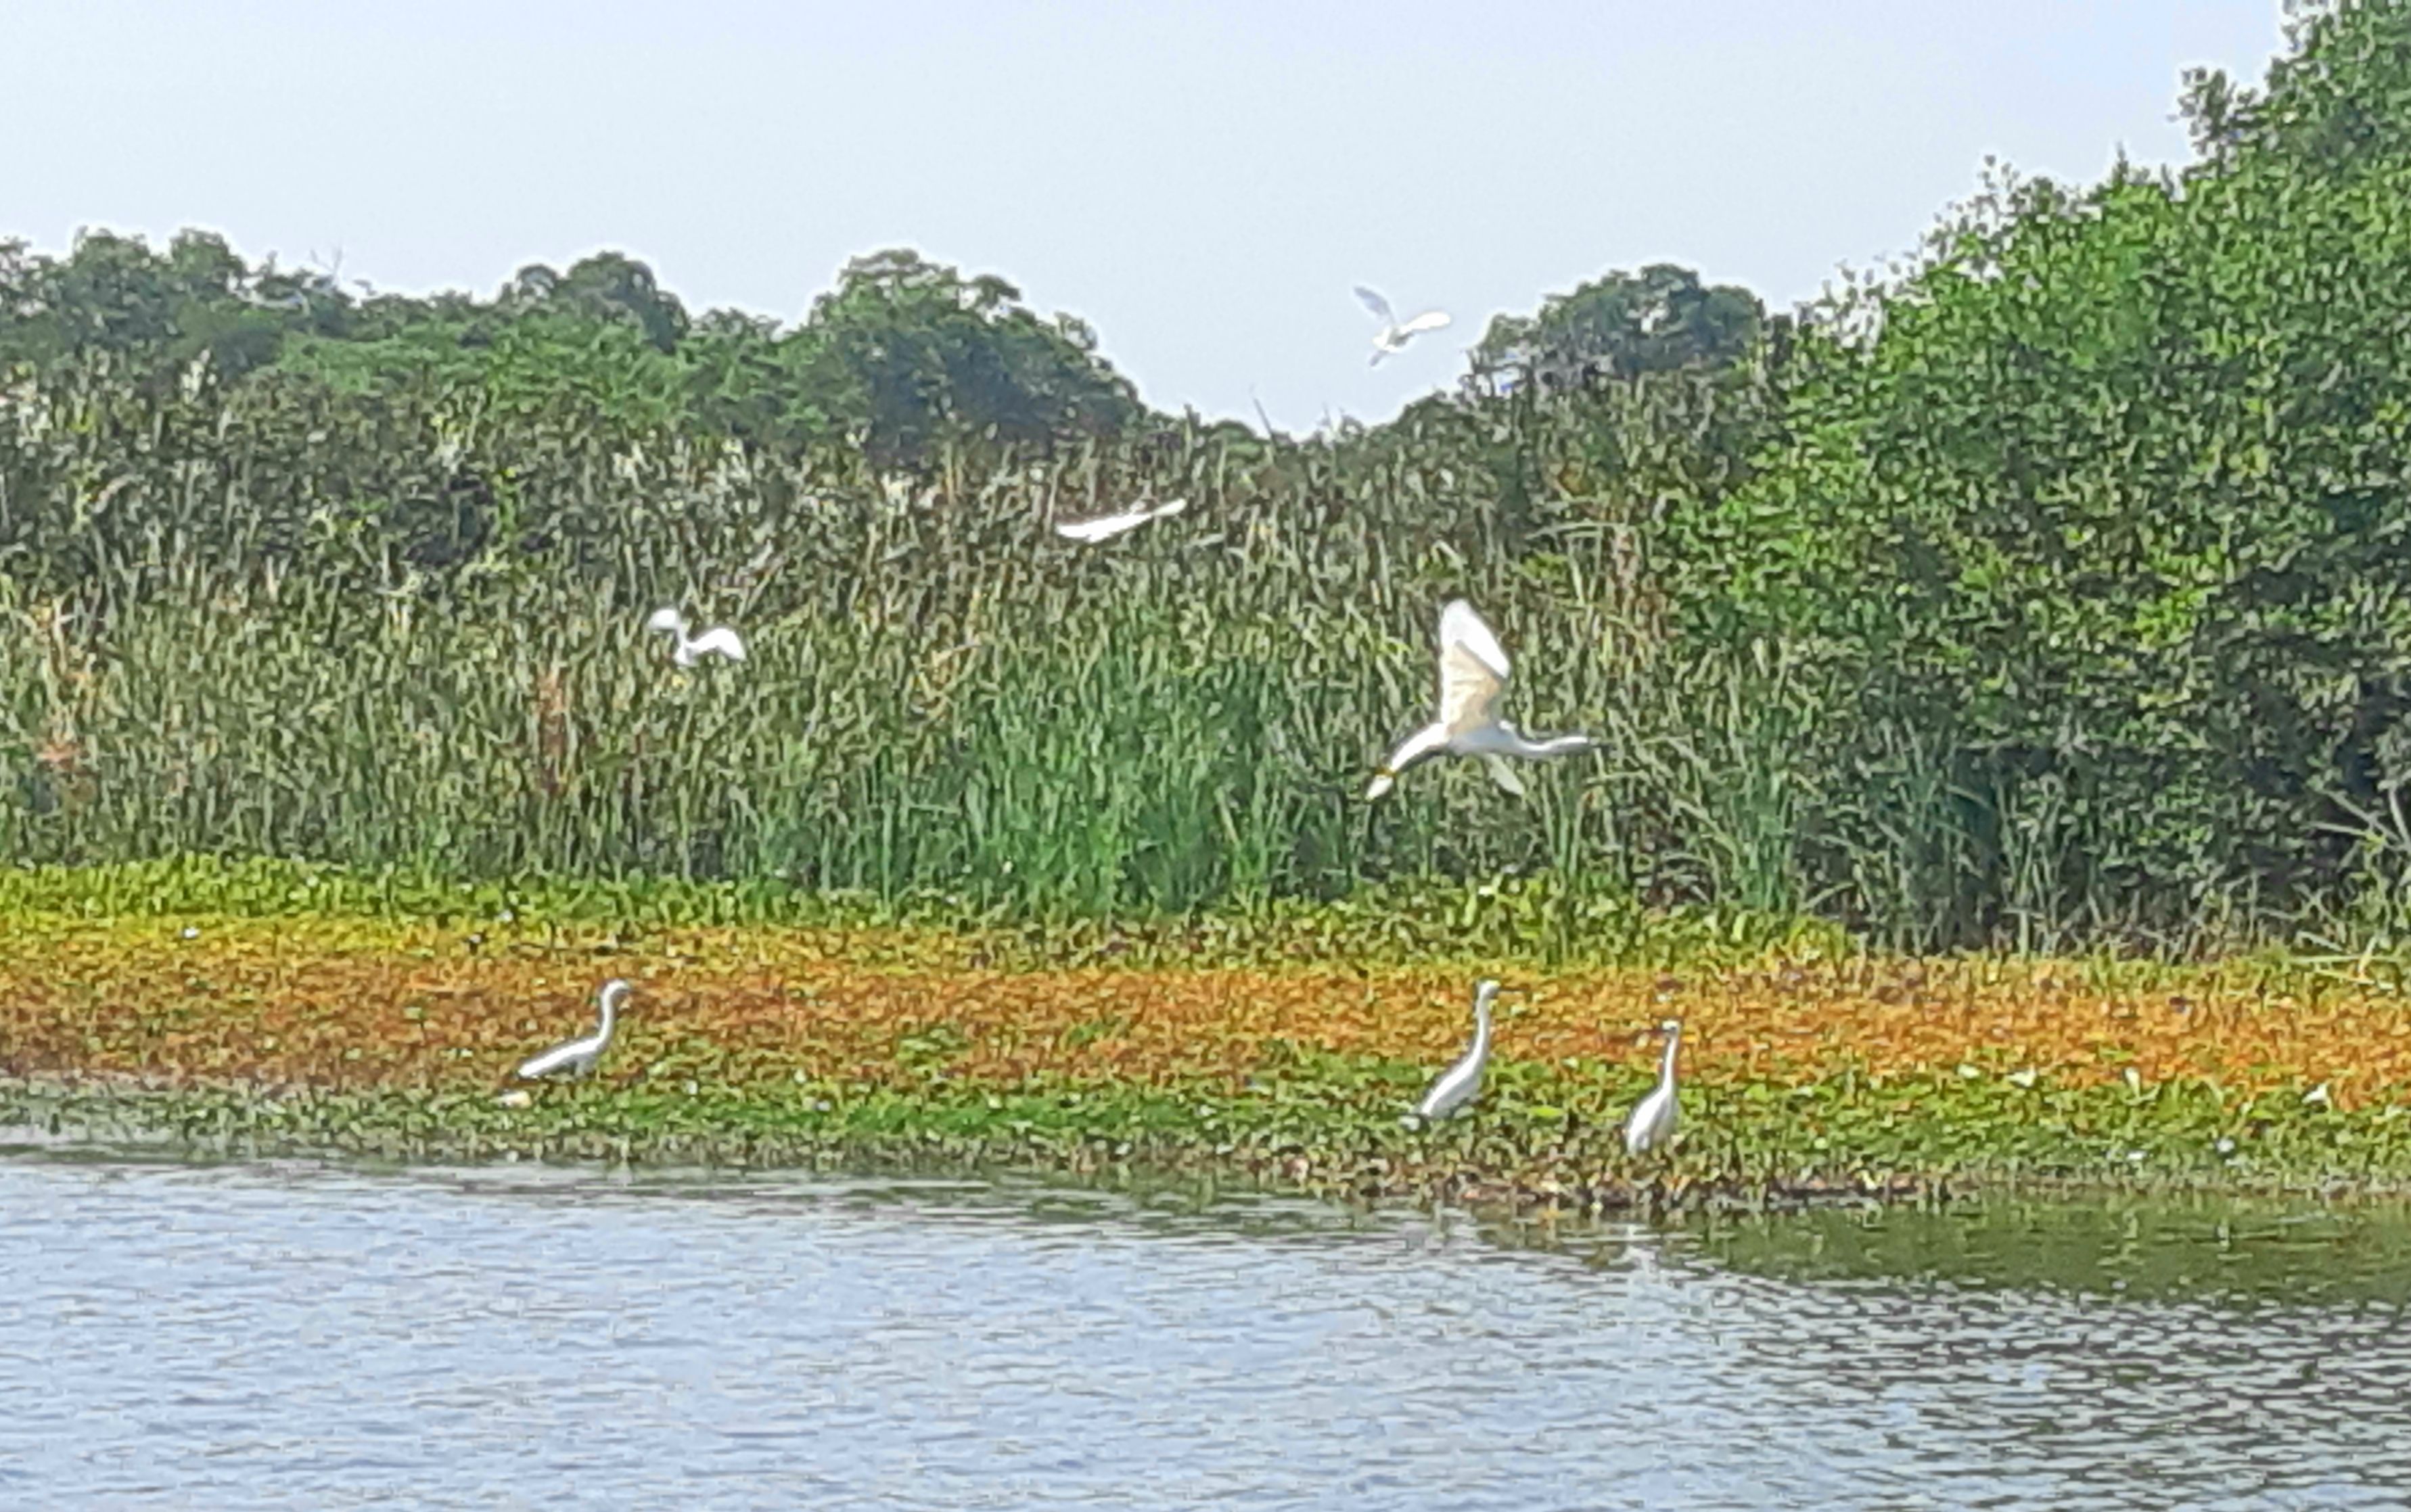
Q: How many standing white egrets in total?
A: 3